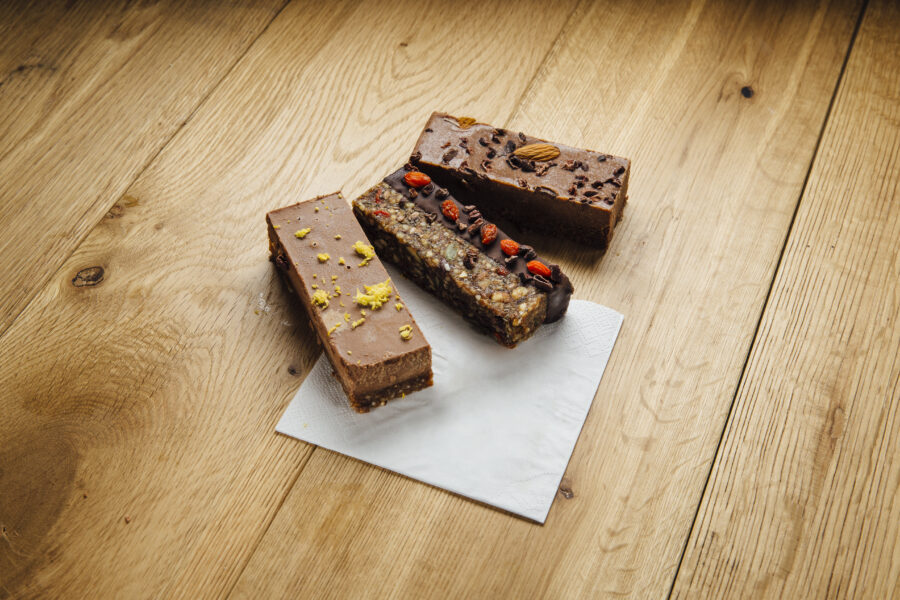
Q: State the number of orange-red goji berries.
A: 5